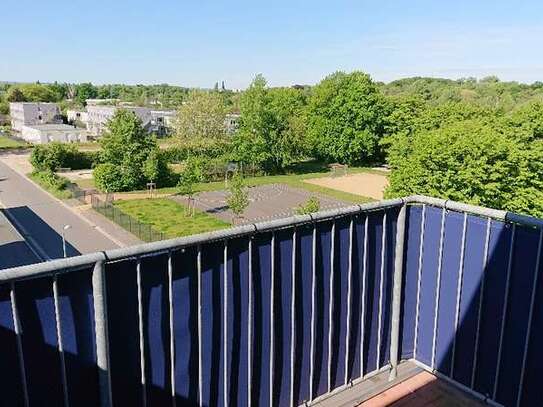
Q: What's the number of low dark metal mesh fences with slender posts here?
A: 1